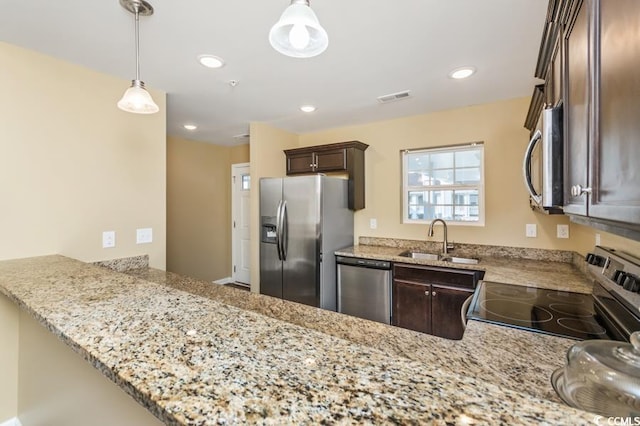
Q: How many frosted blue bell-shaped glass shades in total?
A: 0